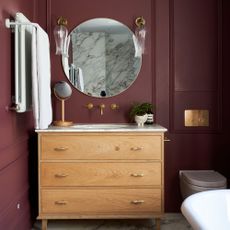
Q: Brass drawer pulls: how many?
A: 6